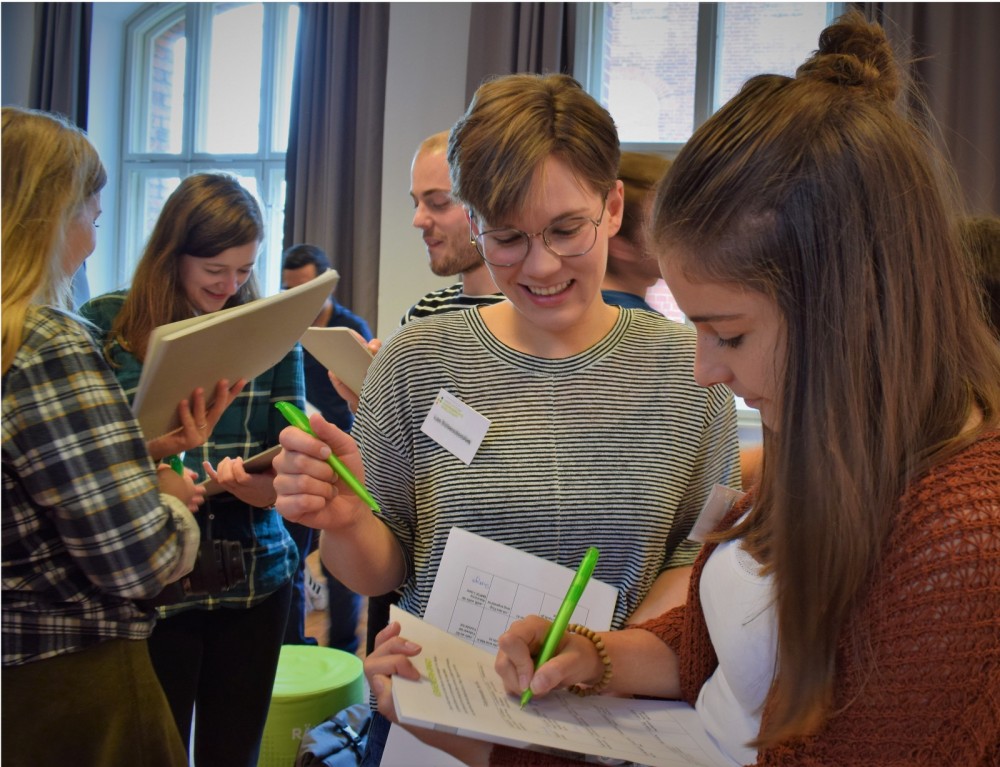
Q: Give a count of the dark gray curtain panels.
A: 4